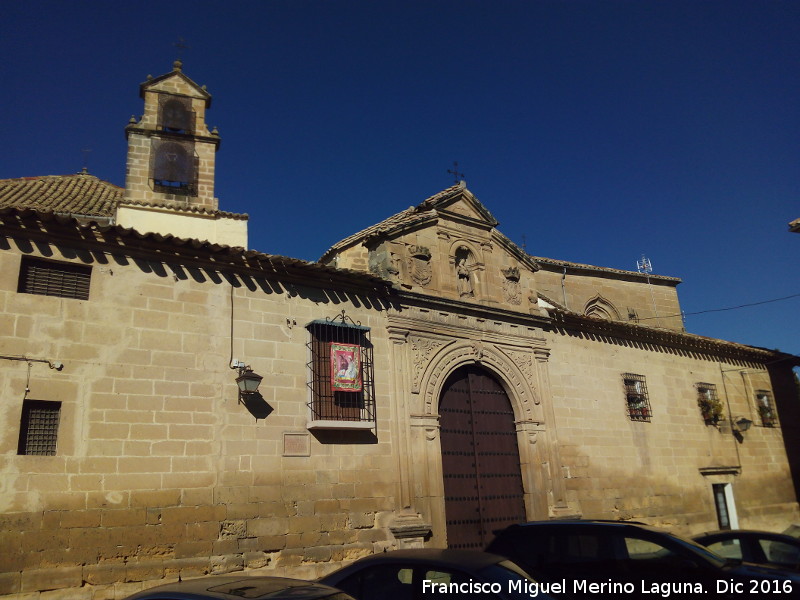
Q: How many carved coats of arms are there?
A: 2